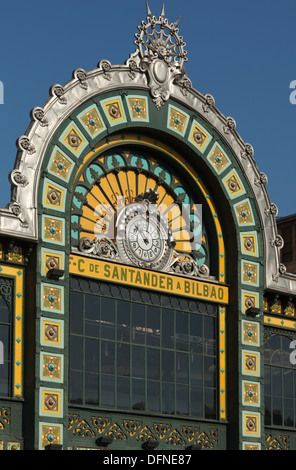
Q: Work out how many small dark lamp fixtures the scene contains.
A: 6